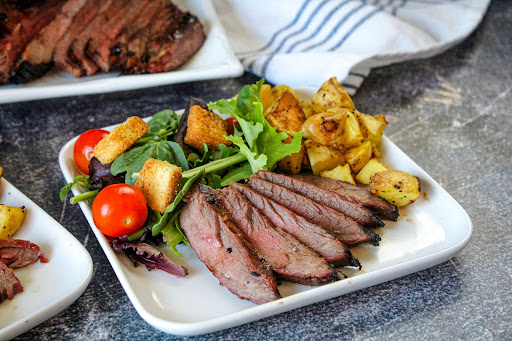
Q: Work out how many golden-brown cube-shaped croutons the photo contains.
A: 3